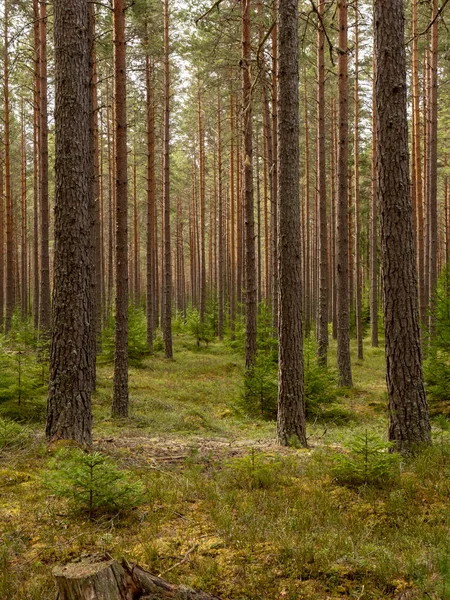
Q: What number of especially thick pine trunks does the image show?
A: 3